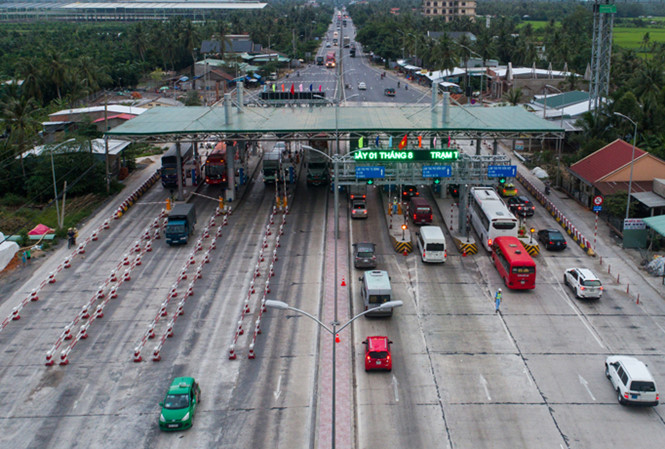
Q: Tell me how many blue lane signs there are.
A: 3